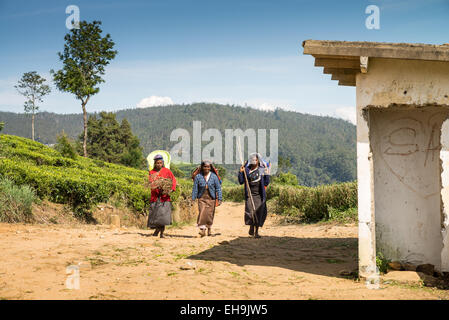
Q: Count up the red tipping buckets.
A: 0